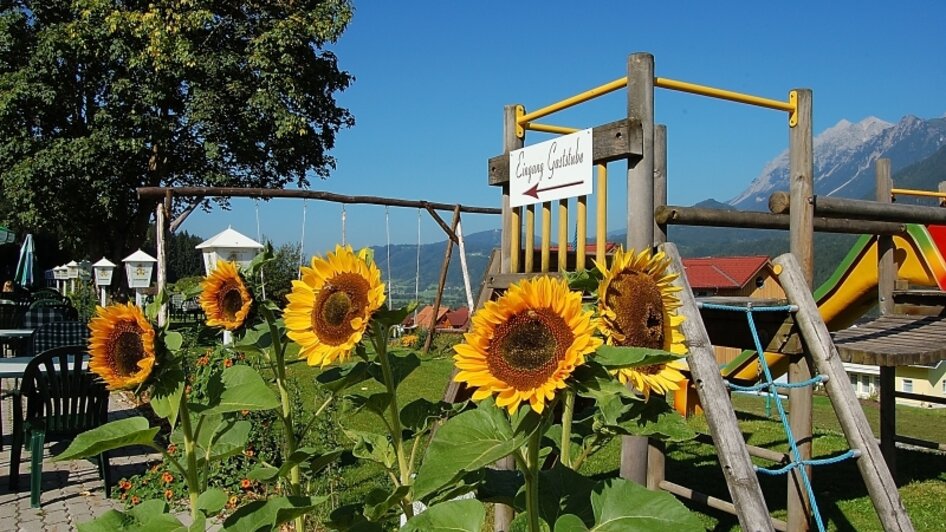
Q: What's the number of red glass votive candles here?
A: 0